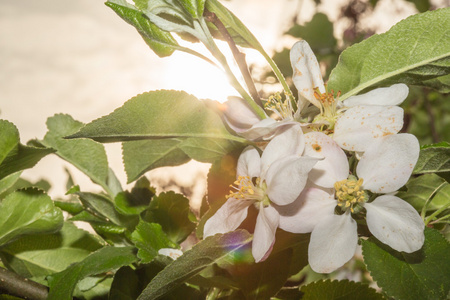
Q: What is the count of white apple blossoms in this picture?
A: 4